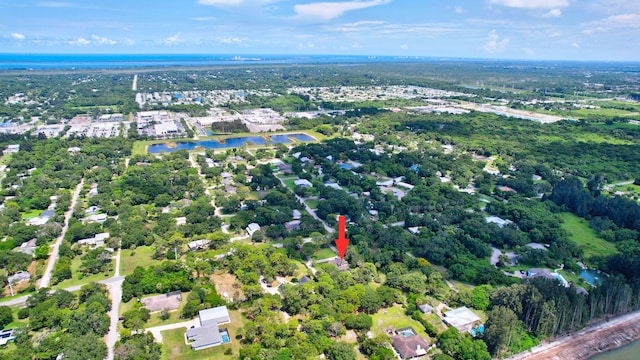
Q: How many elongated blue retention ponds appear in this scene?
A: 1